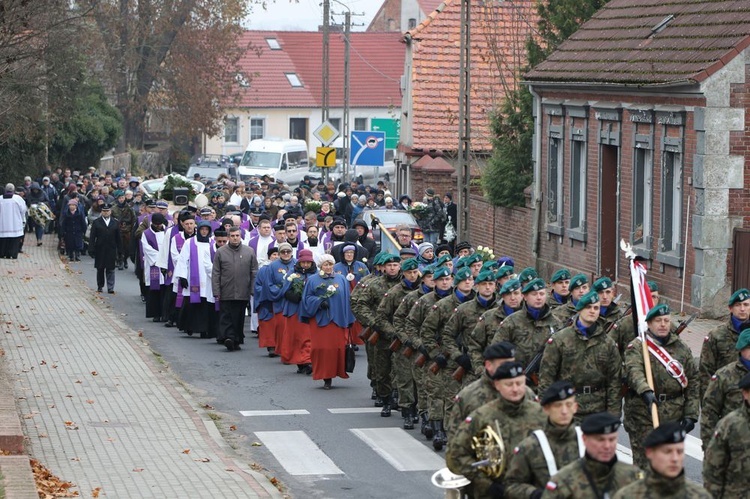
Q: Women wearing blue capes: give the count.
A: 5